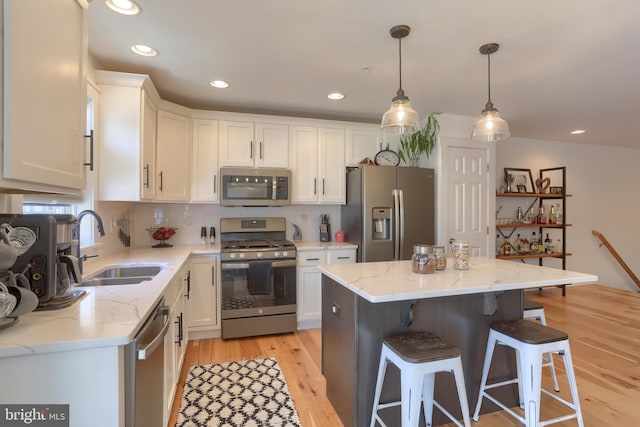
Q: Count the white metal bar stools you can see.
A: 3